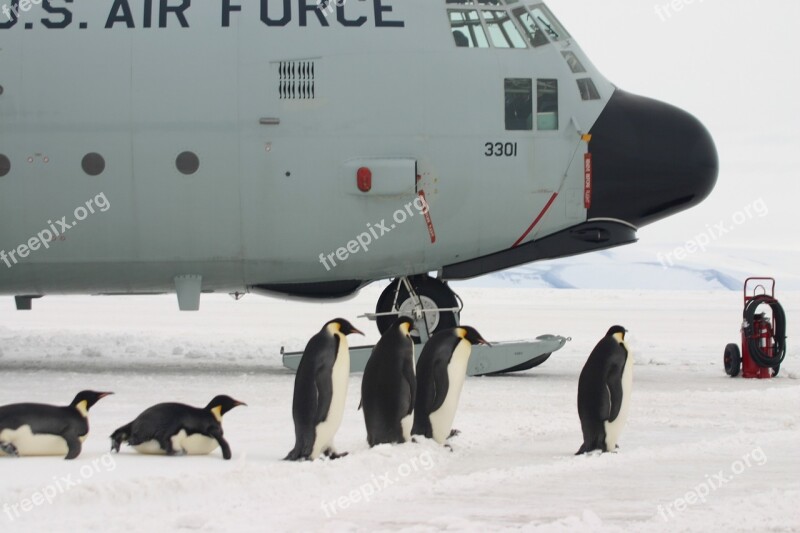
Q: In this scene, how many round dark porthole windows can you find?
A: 3